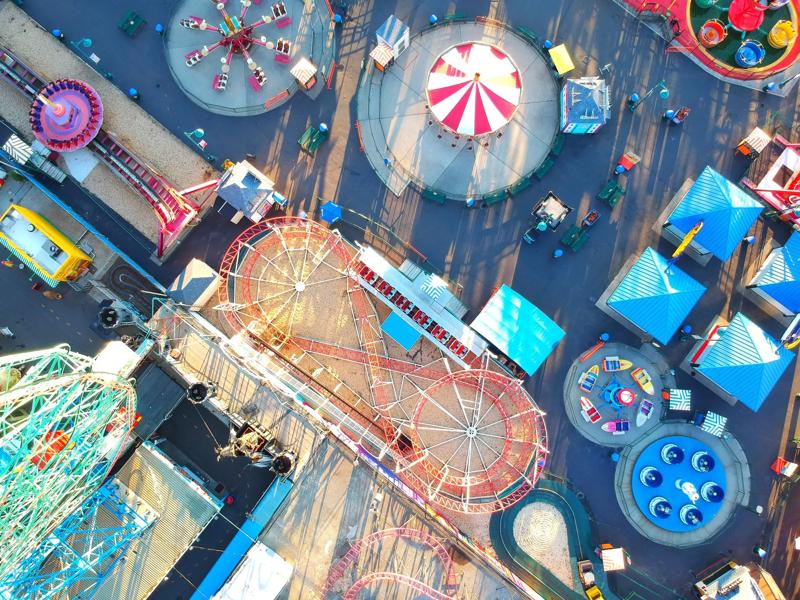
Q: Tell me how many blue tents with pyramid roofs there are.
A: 4